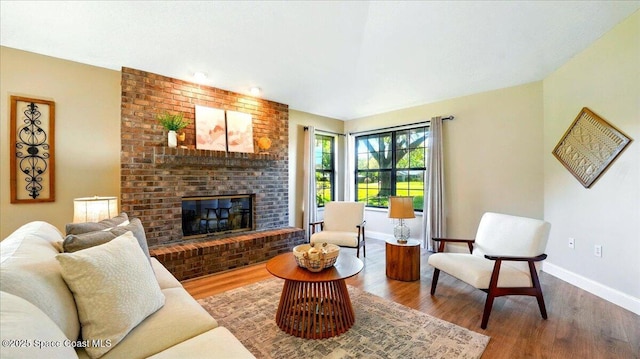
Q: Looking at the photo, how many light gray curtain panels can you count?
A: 3